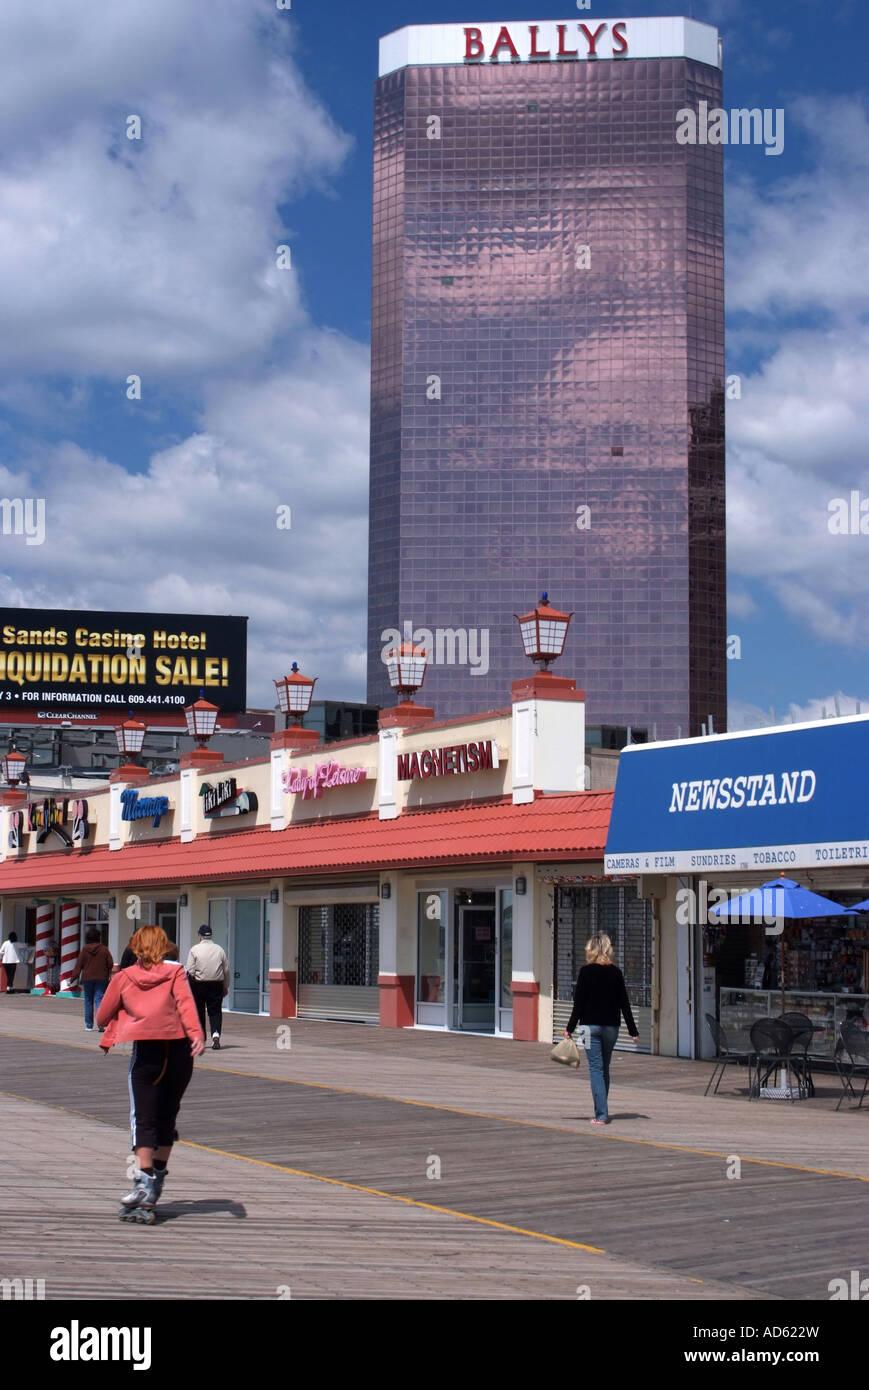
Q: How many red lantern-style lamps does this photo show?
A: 6